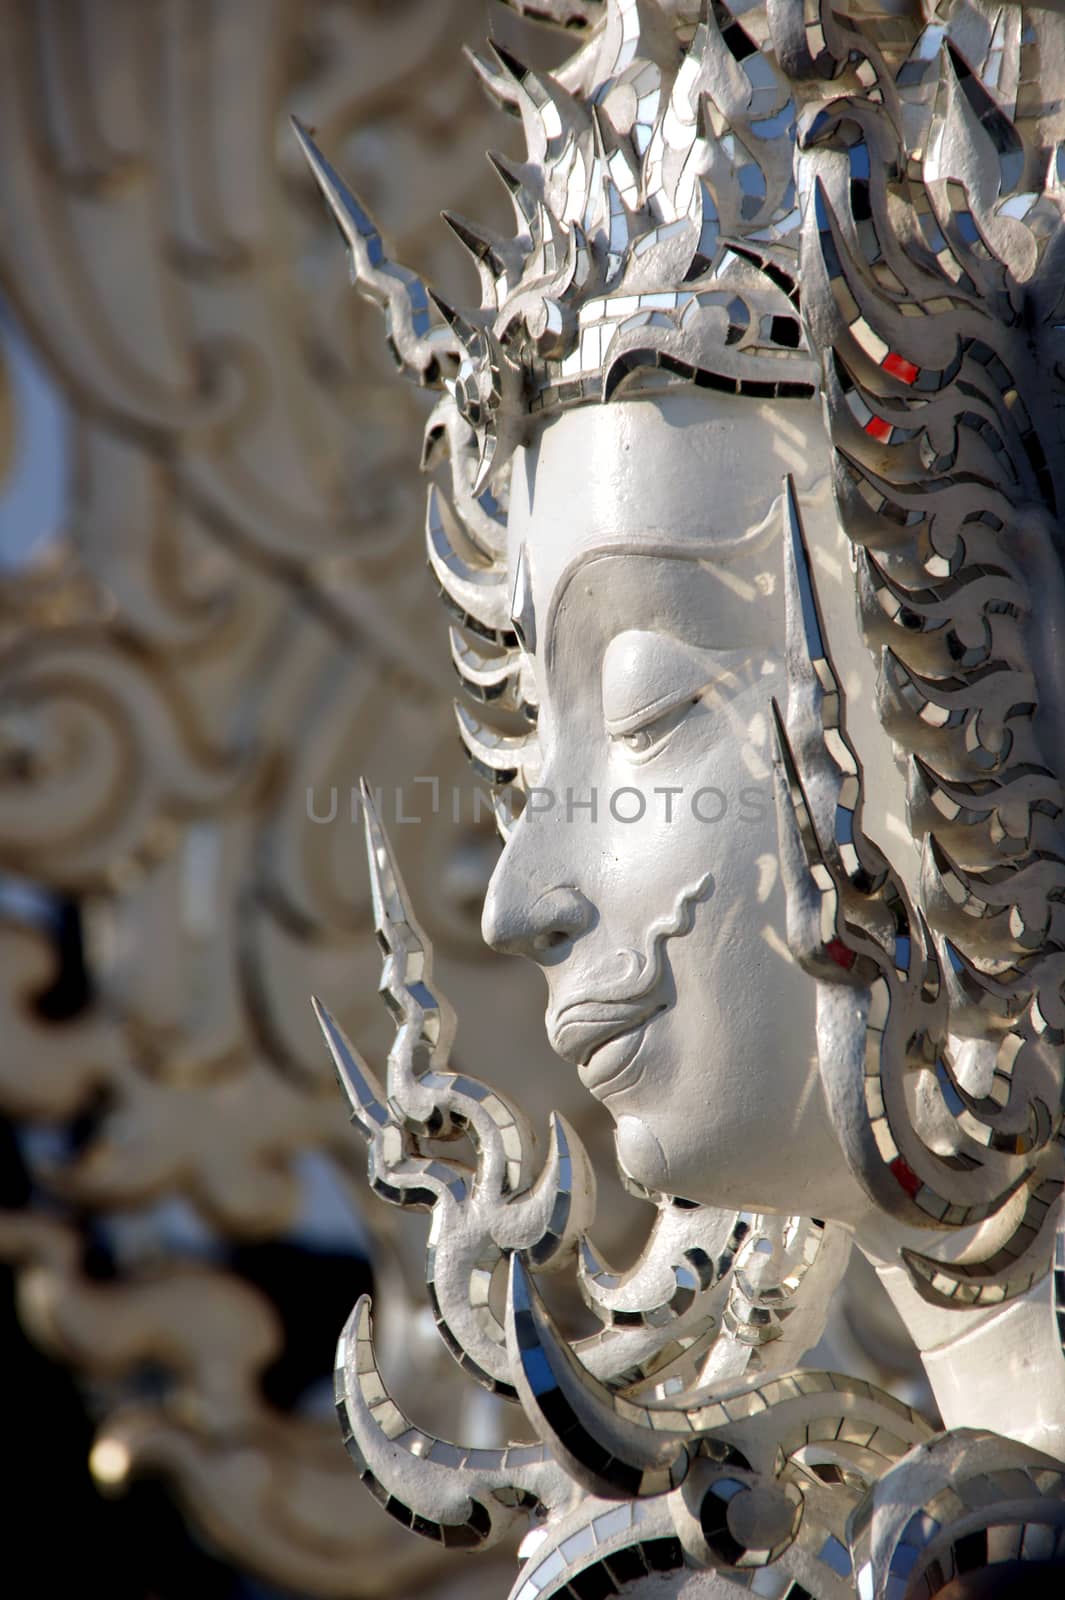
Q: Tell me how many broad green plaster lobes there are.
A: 0